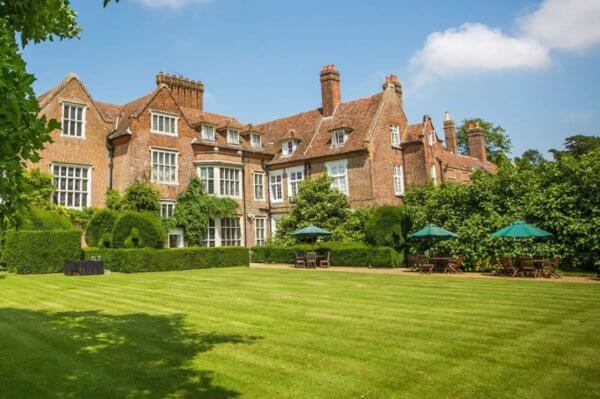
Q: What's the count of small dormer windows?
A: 5